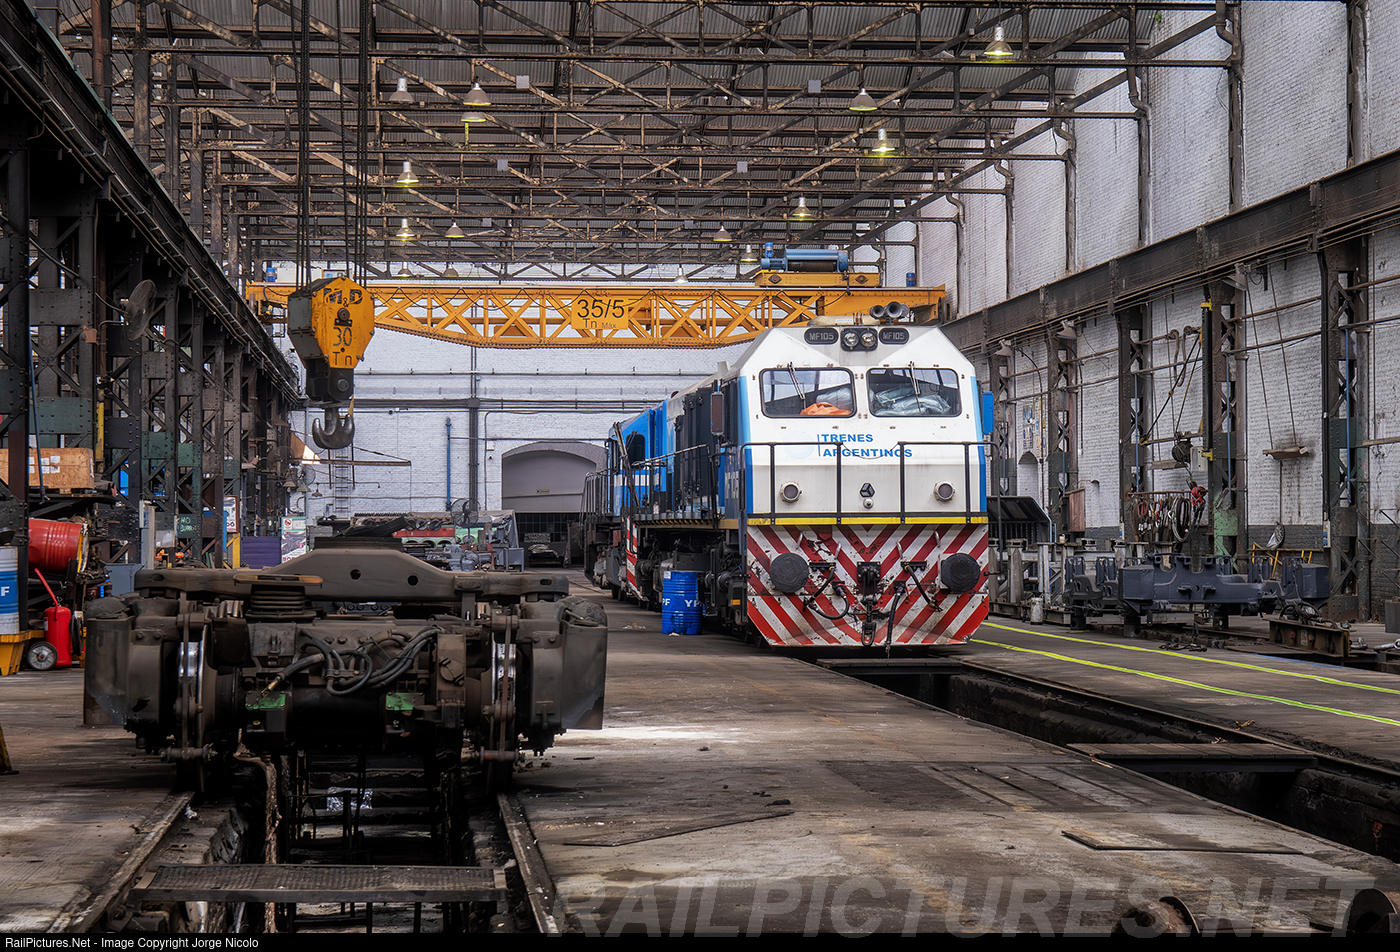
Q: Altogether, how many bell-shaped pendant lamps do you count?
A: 15